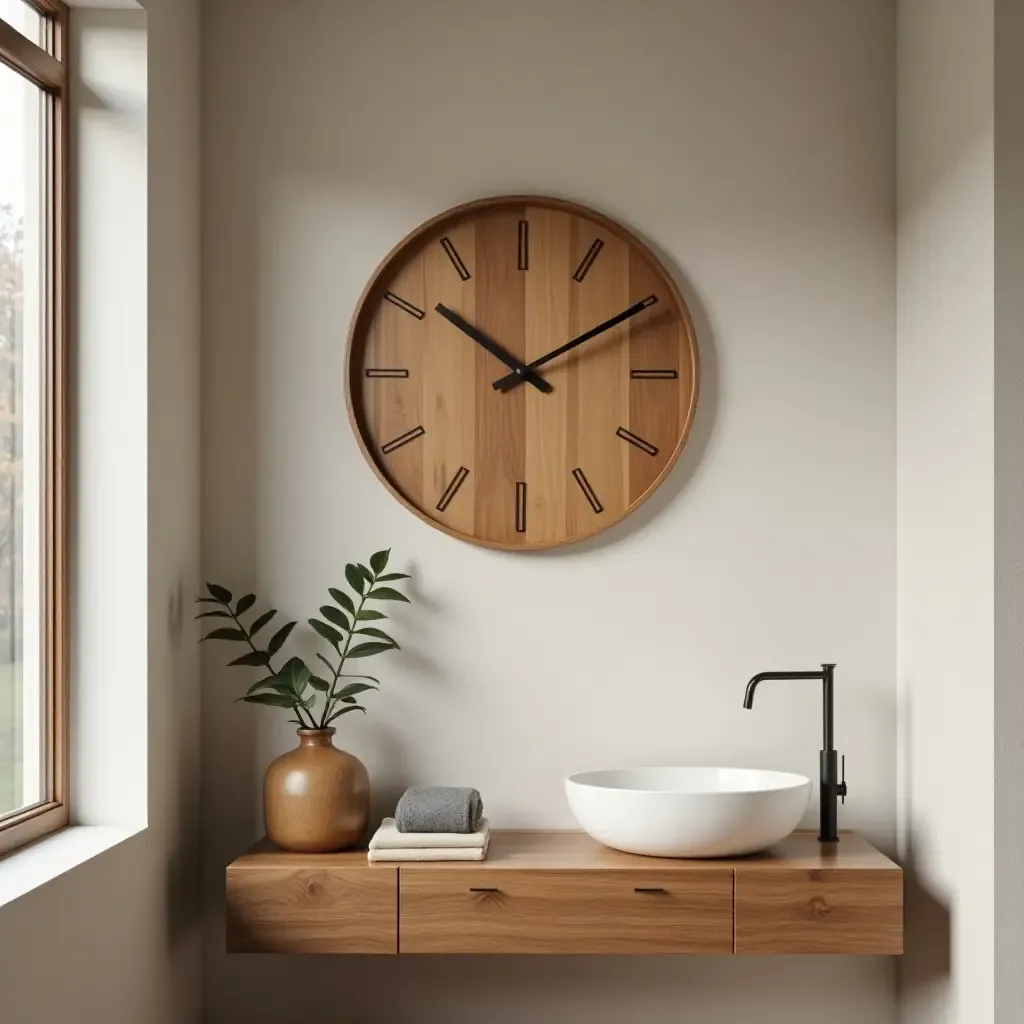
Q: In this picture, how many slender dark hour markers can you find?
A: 12